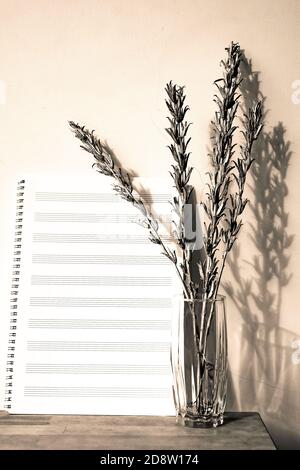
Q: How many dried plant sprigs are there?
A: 4